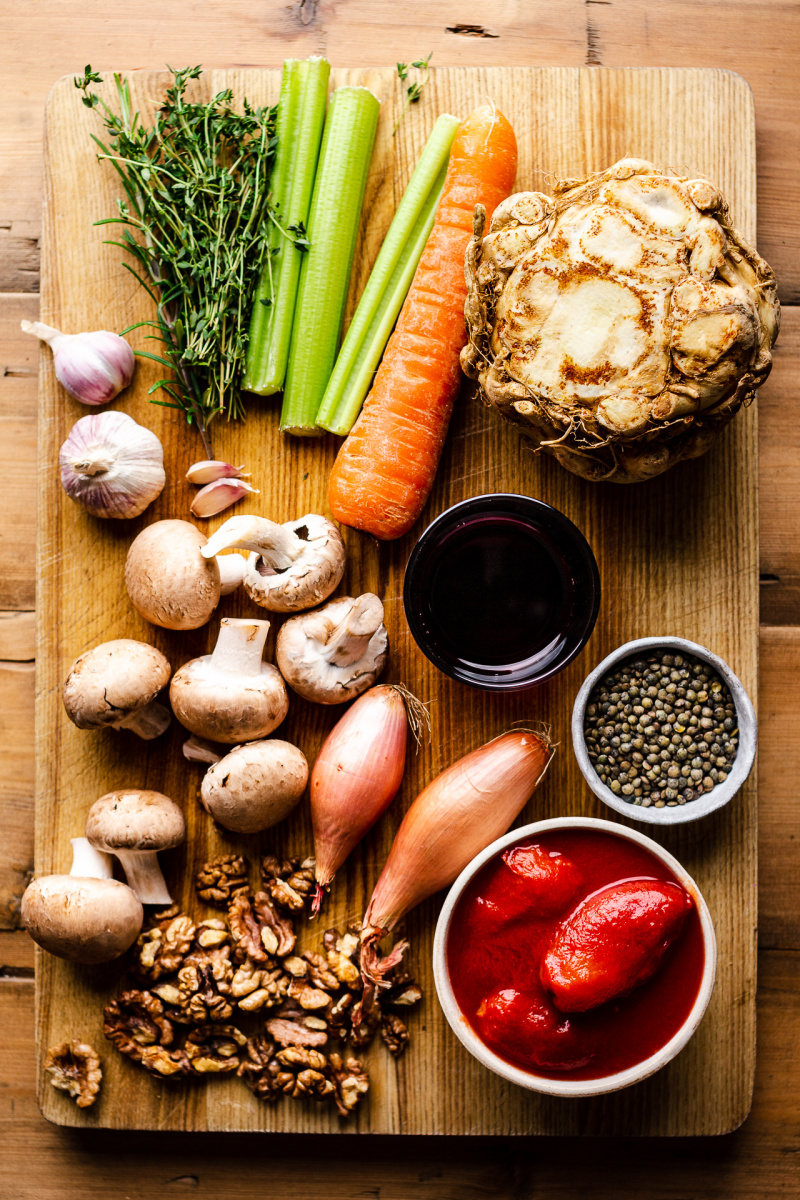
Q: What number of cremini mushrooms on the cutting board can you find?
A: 8